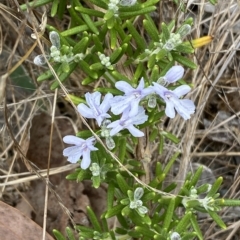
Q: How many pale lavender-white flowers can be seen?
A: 5